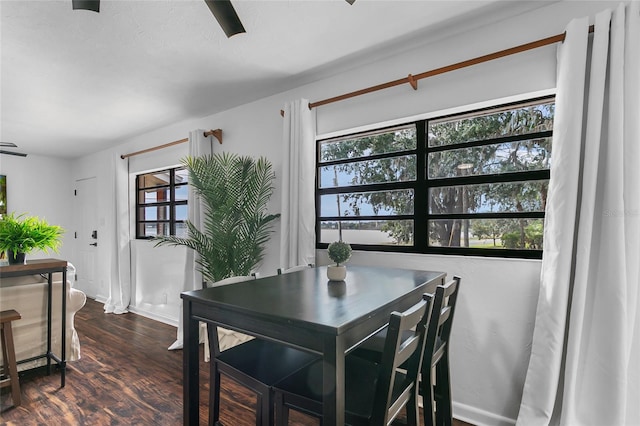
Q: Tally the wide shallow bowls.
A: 0